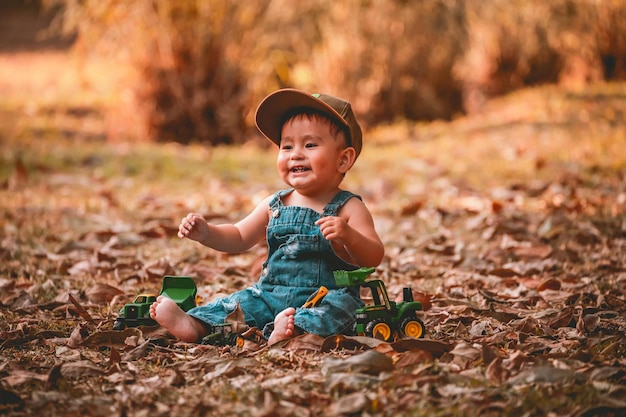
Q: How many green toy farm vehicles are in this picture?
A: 3